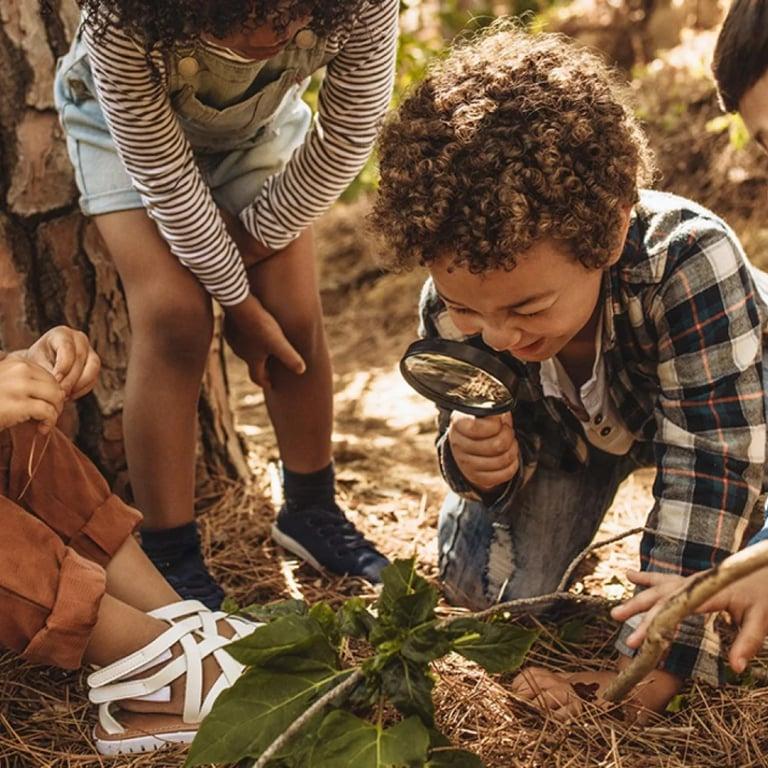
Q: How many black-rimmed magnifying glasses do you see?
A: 1